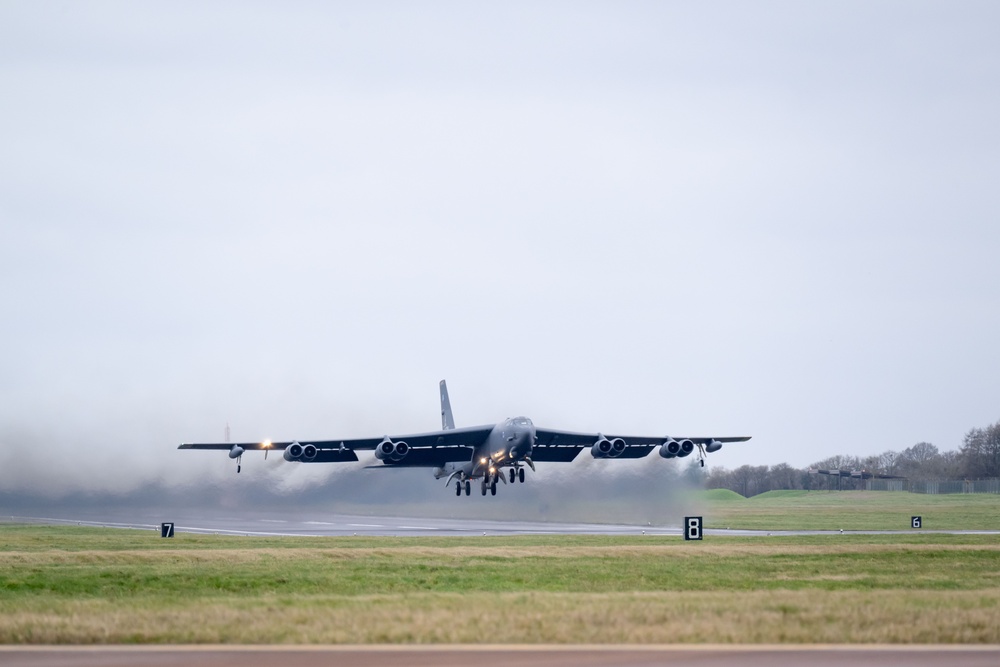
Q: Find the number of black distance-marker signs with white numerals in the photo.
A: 3